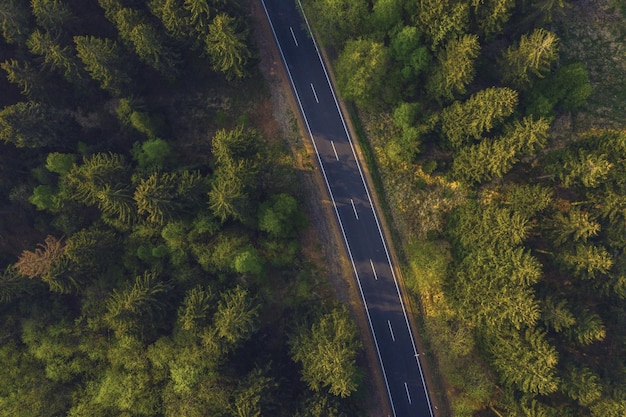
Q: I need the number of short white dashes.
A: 7